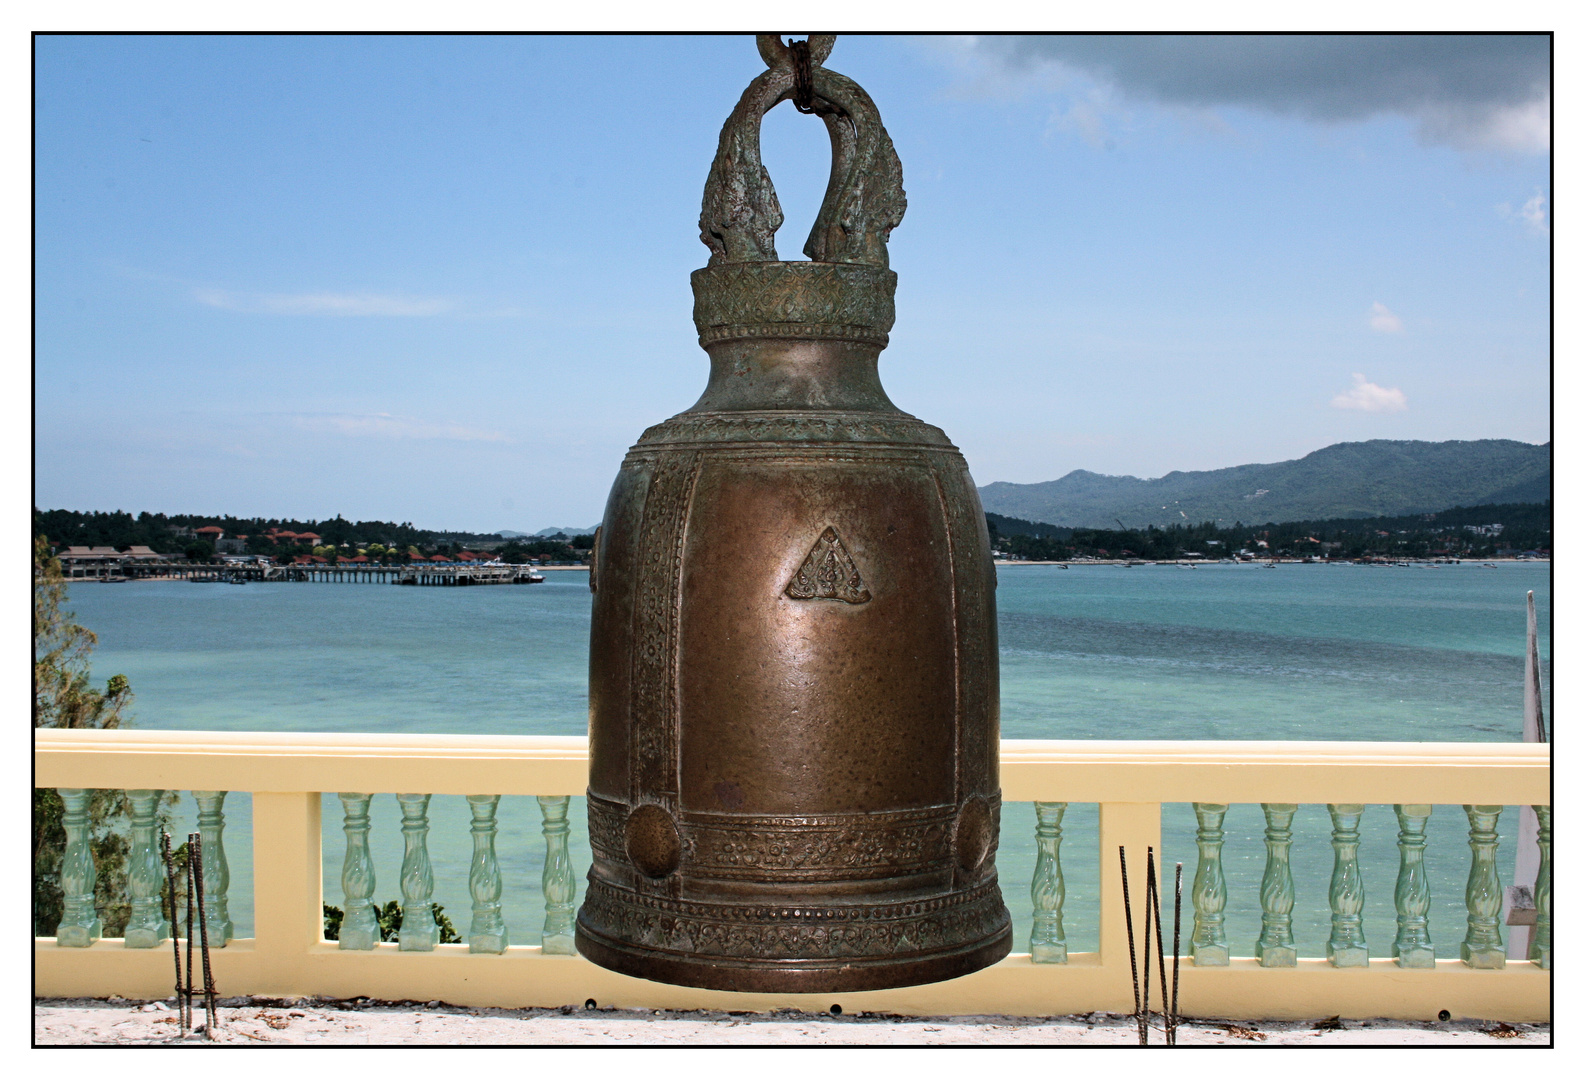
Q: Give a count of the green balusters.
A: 14